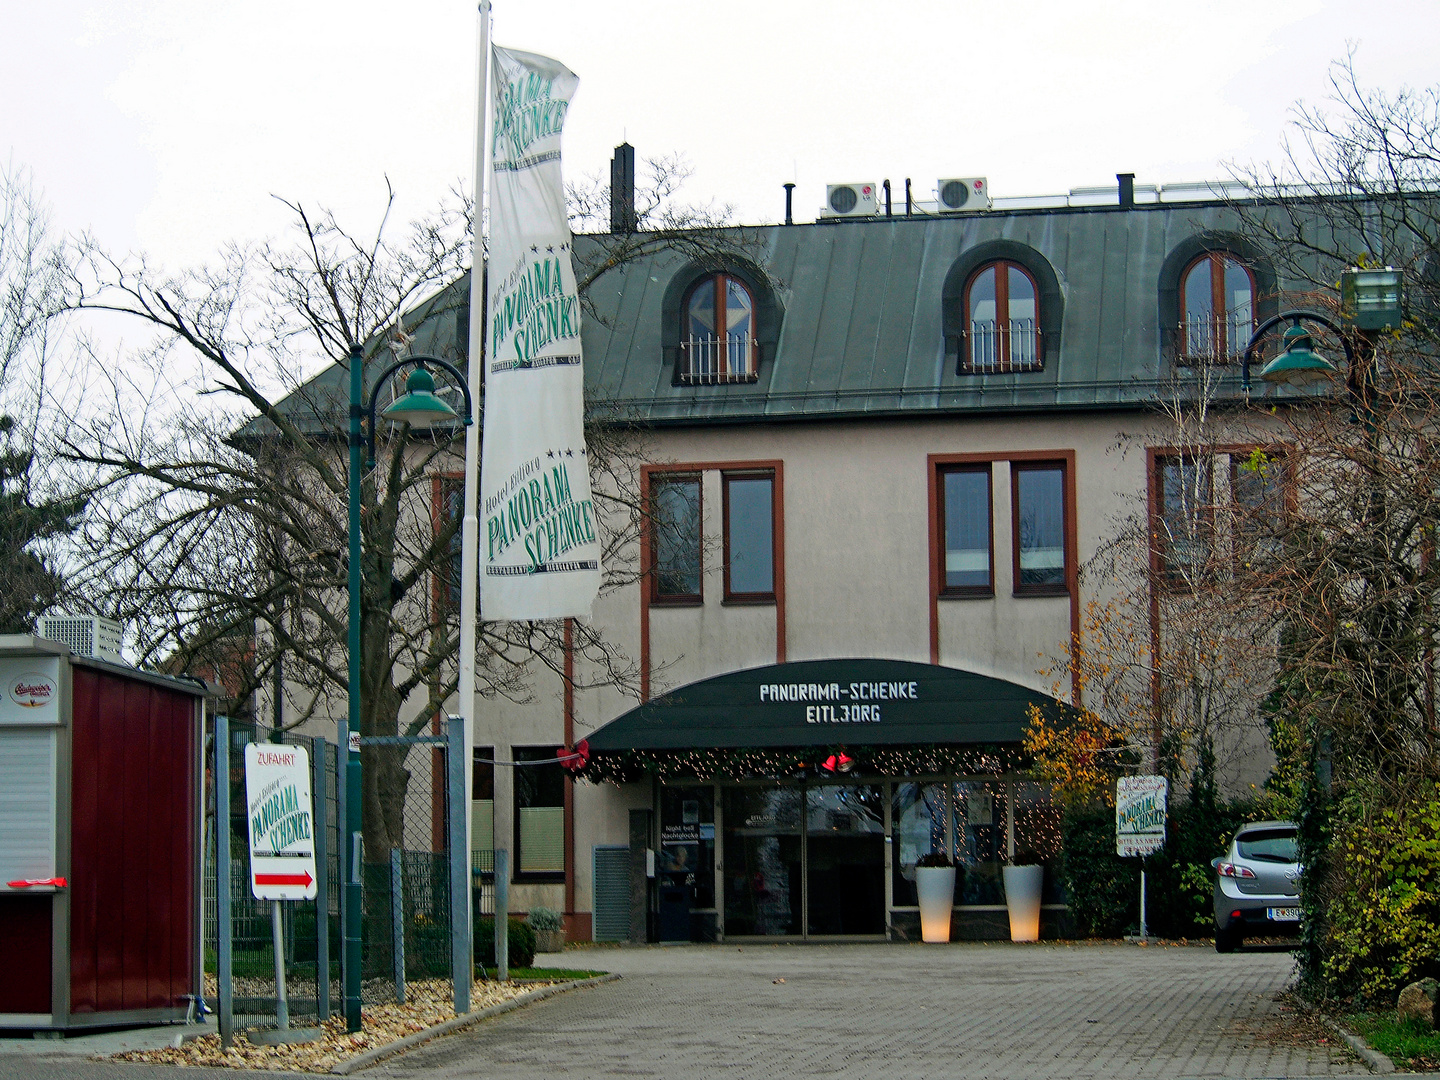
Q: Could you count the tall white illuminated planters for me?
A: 2